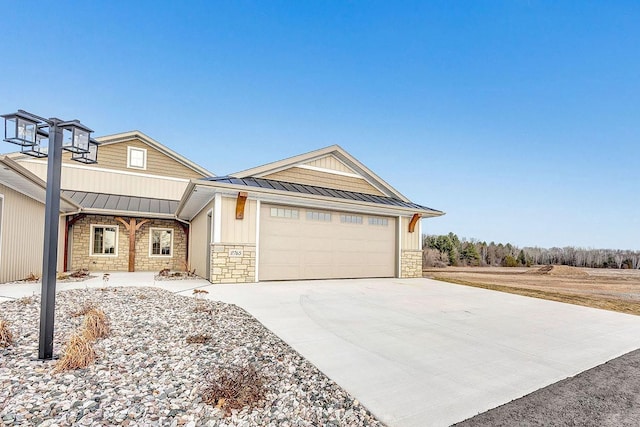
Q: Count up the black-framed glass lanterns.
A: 4